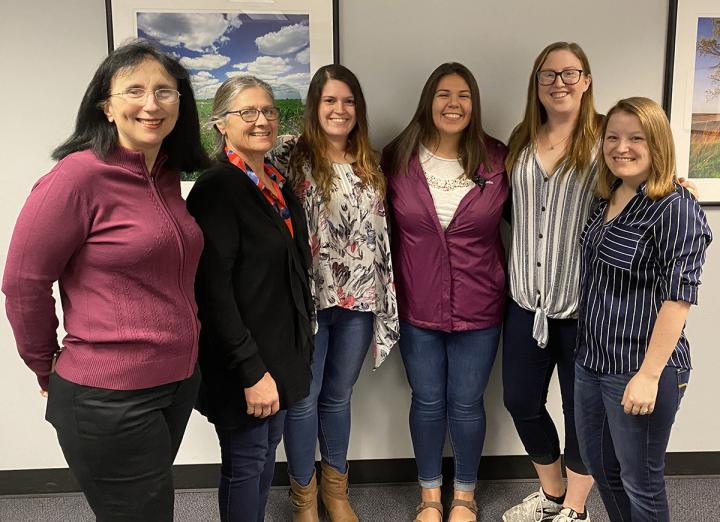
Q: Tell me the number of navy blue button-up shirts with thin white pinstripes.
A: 1